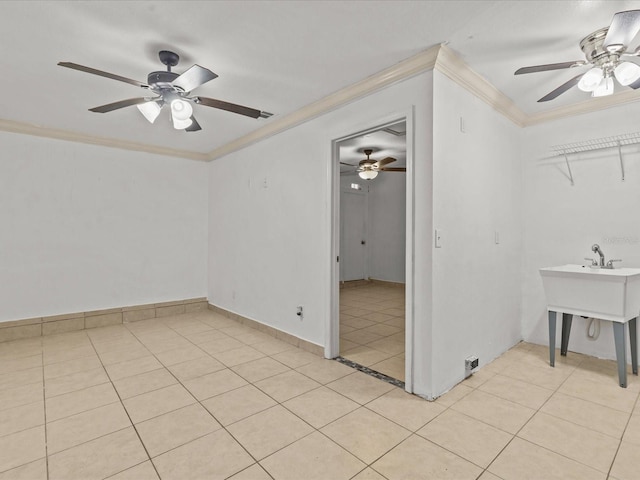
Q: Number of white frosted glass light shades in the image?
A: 7